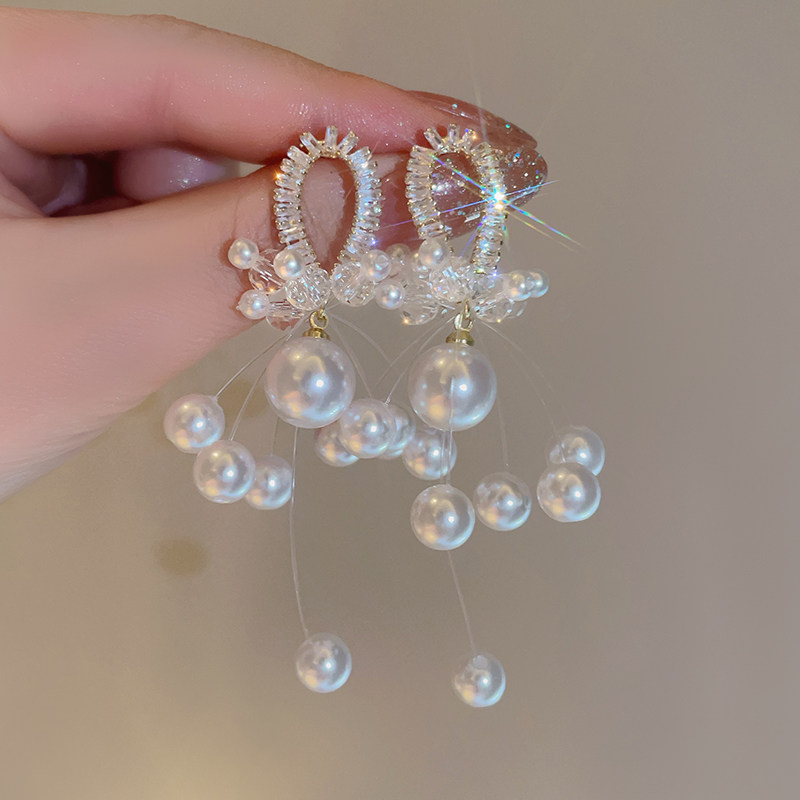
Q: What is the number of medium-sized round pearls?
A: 13